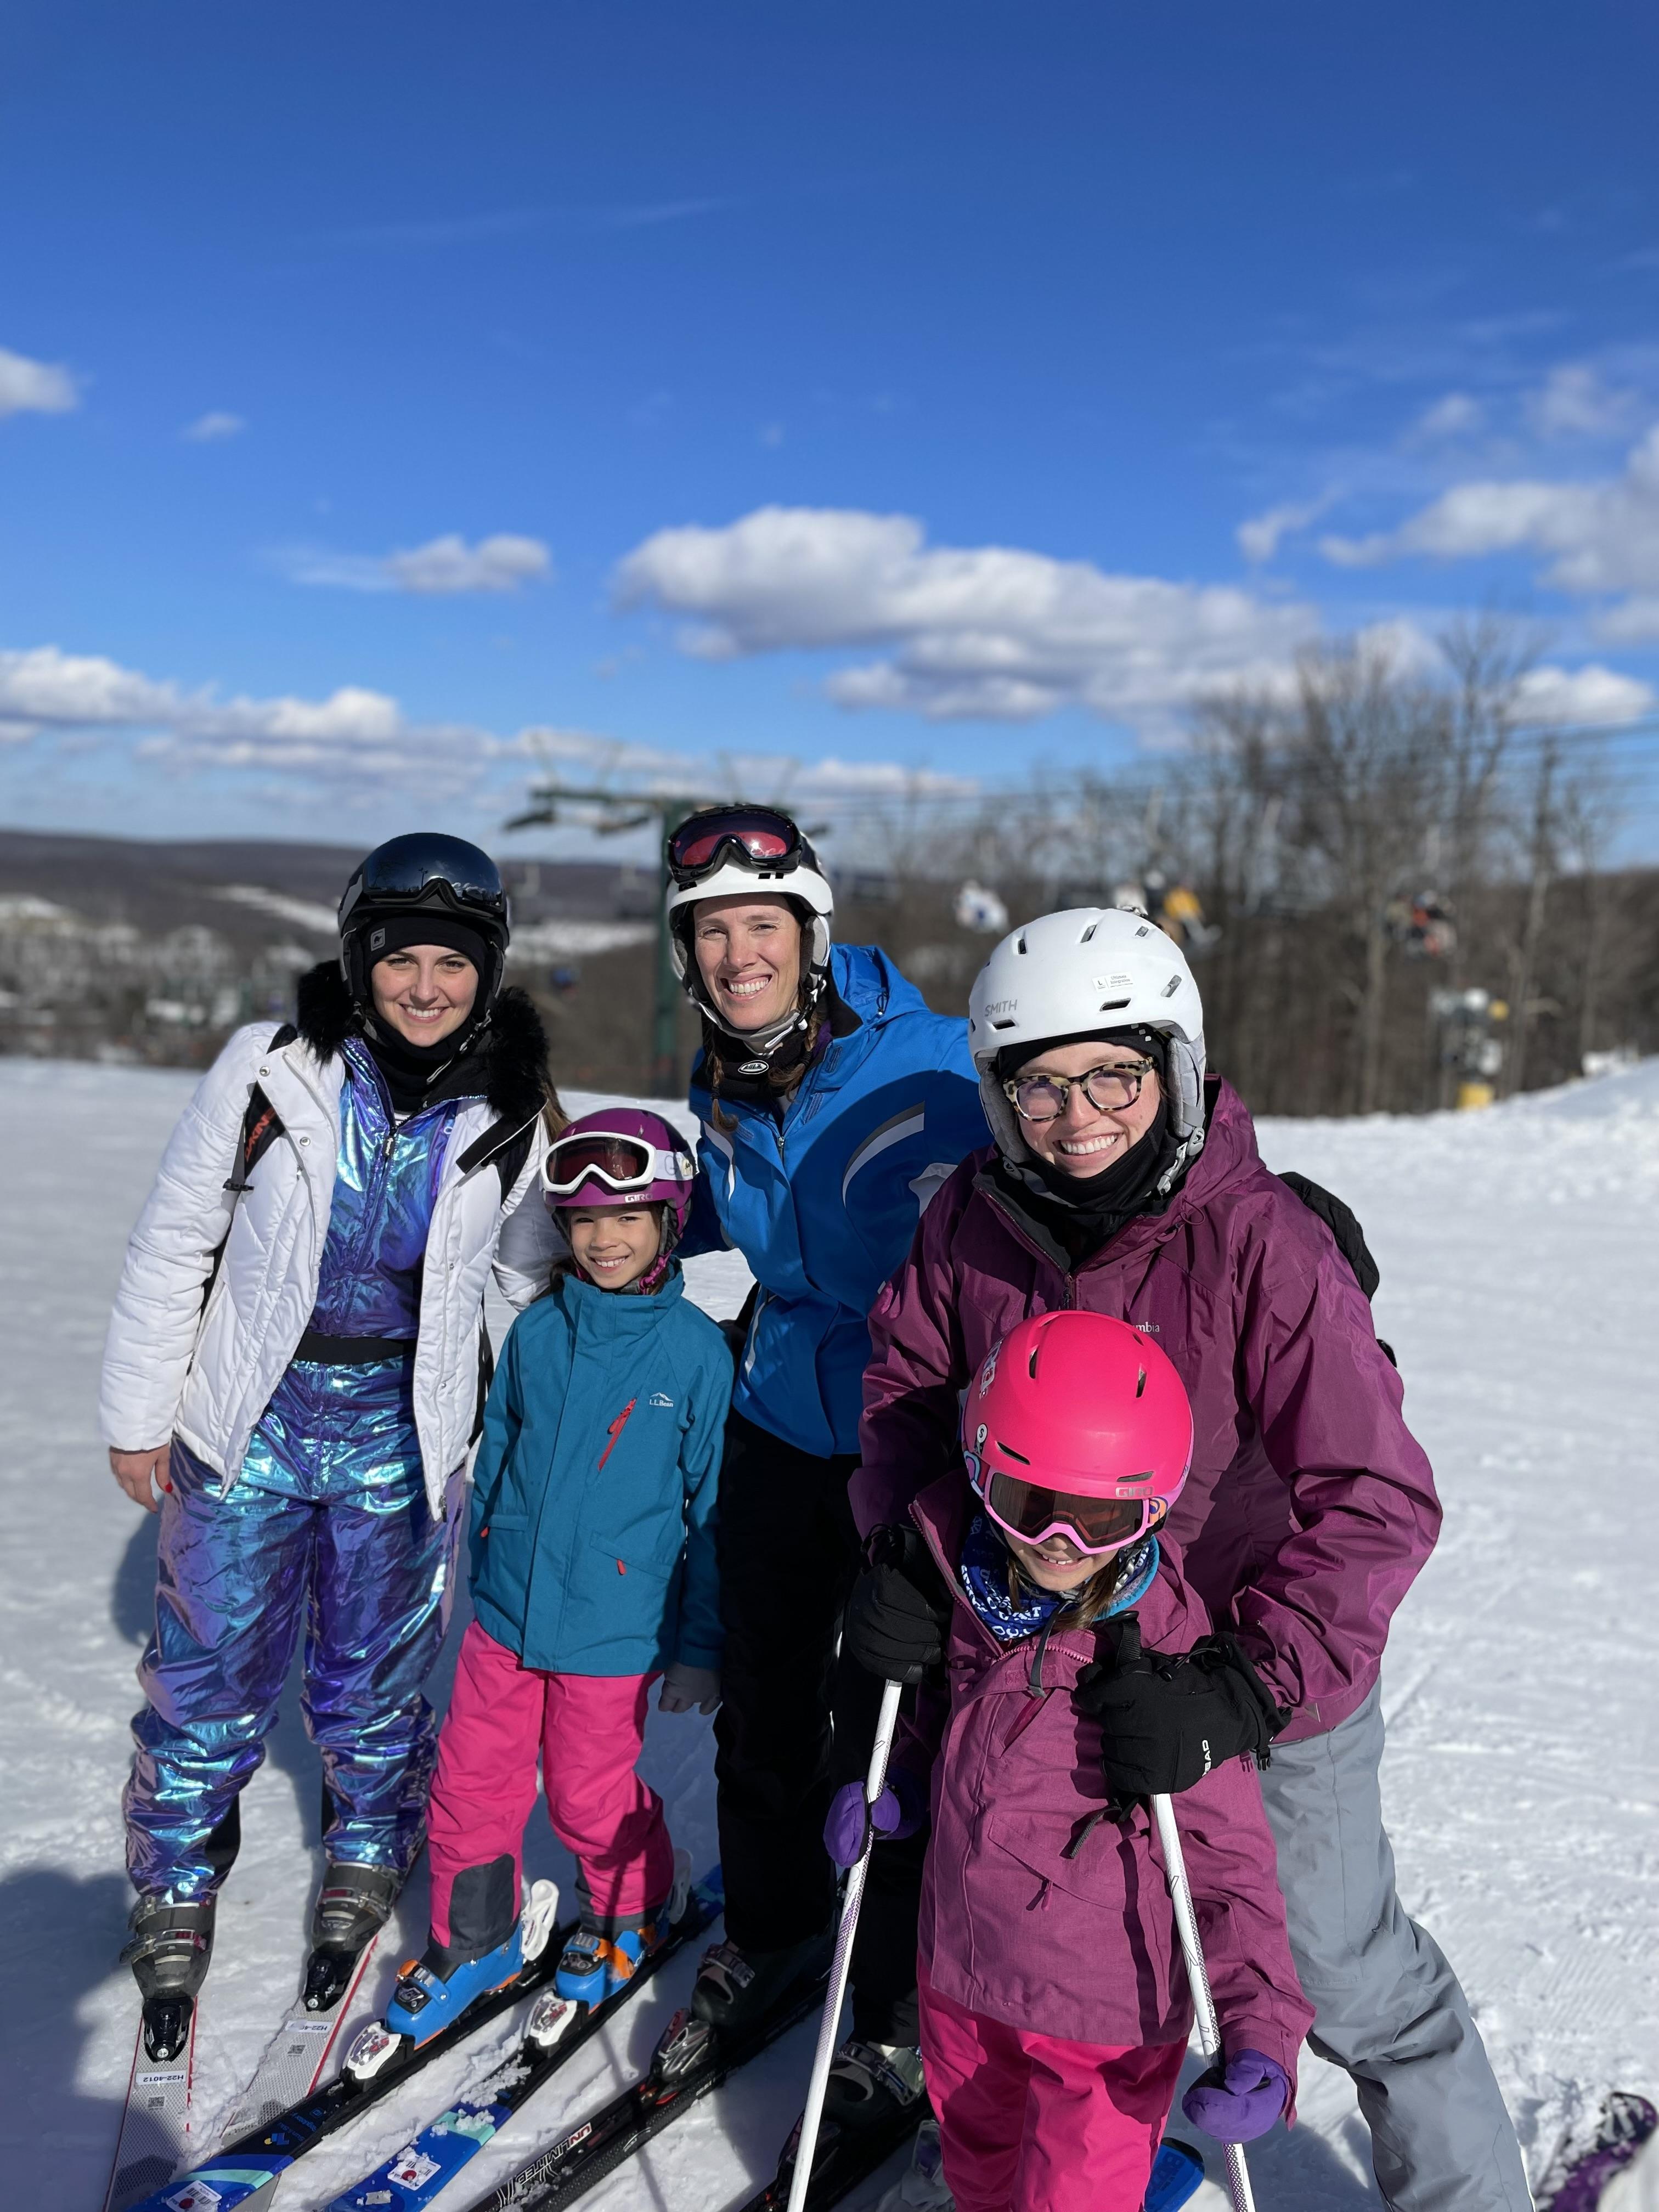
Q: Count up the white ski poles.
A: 2